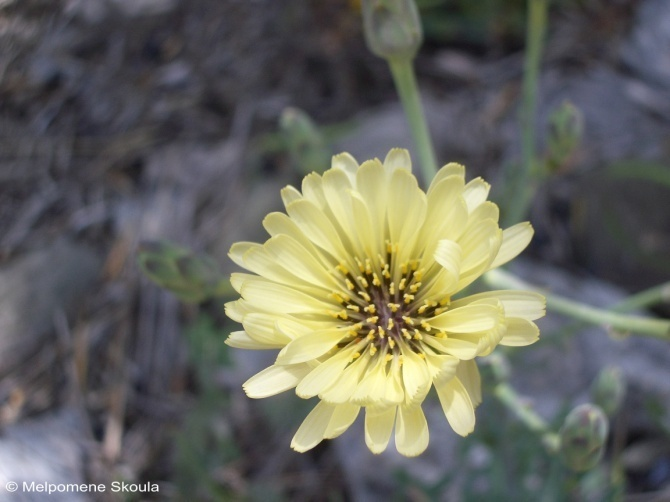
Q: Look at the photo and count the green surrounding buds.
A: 6